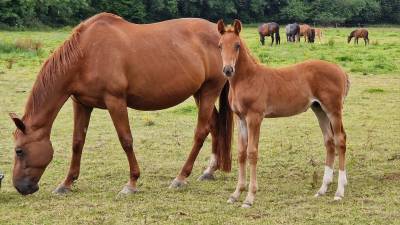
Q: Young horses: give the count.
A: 1